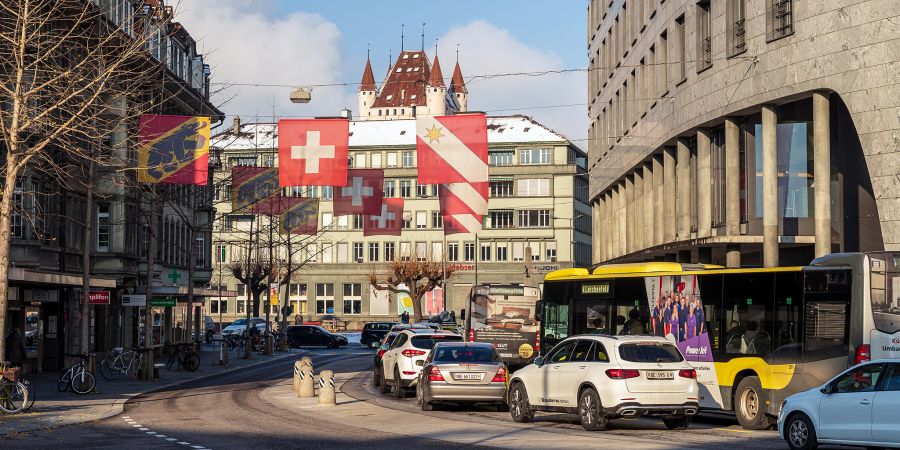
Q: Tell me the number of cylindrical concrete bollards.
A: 4